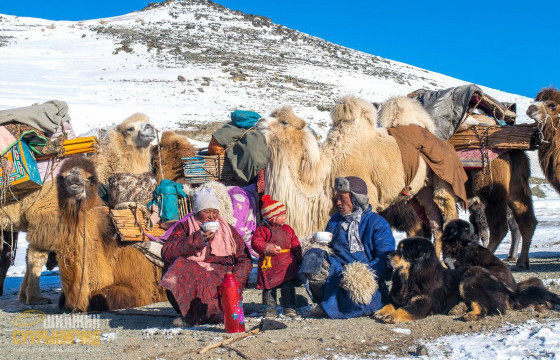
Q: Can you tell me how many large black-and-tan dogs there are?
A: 2